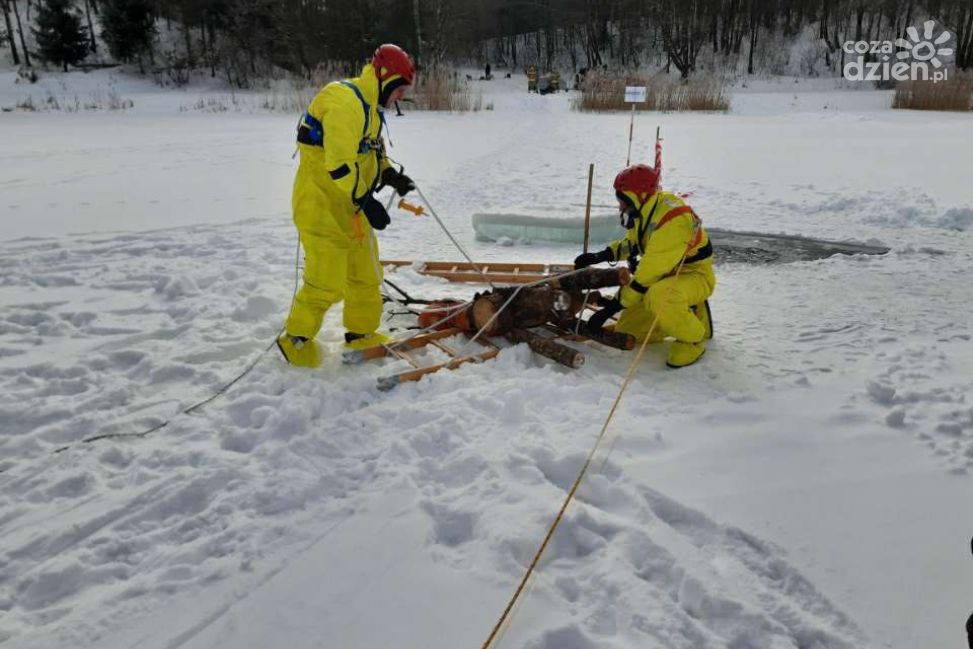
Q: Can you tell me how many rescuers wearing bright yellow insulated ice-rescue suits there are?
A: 2